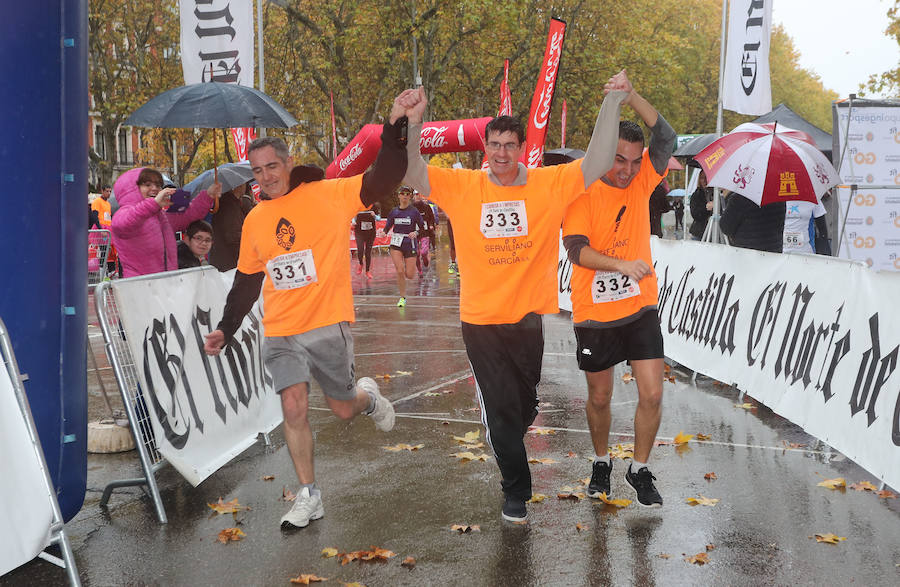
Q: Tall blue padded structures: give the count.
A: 1